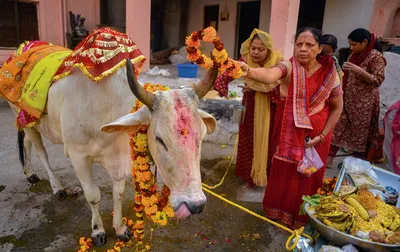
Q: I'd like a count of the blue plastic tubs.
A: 1